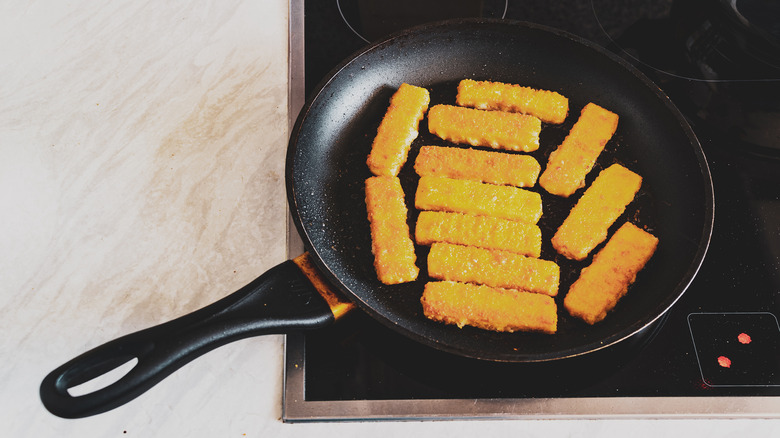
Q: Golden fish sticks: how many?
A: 12